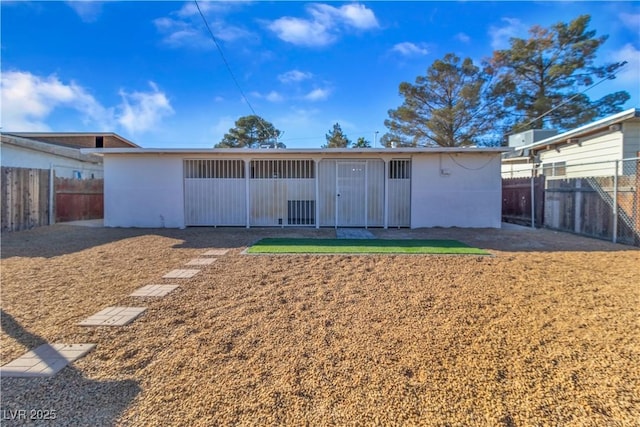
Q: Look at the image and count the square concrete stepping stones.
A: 6